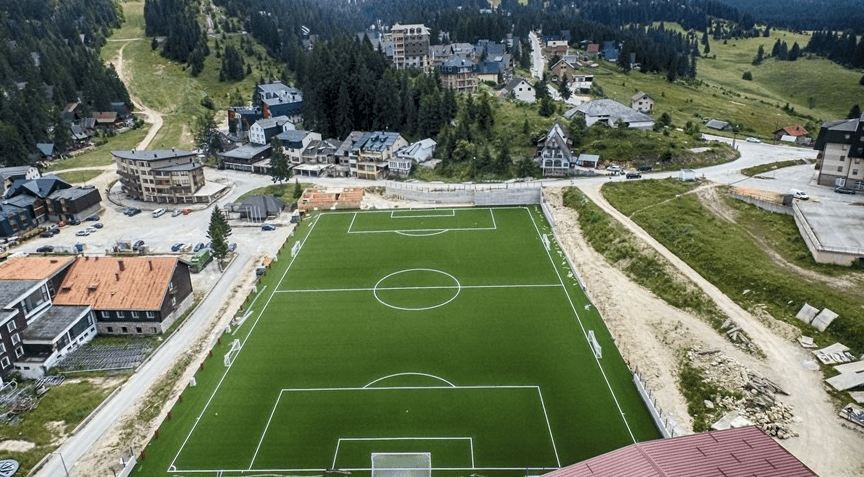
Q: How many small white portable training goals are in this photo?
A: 4